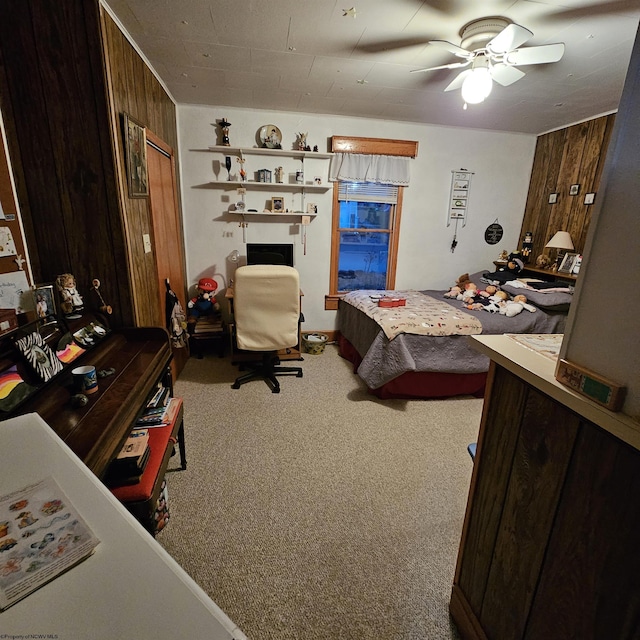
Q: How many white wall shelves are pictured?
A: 3